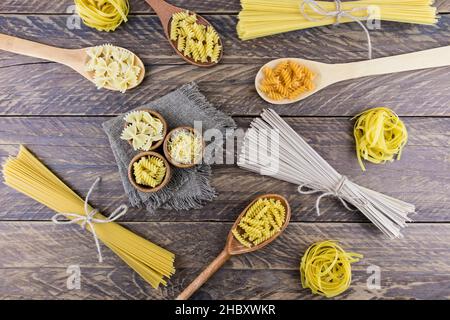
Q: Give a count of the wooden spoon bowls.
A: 4